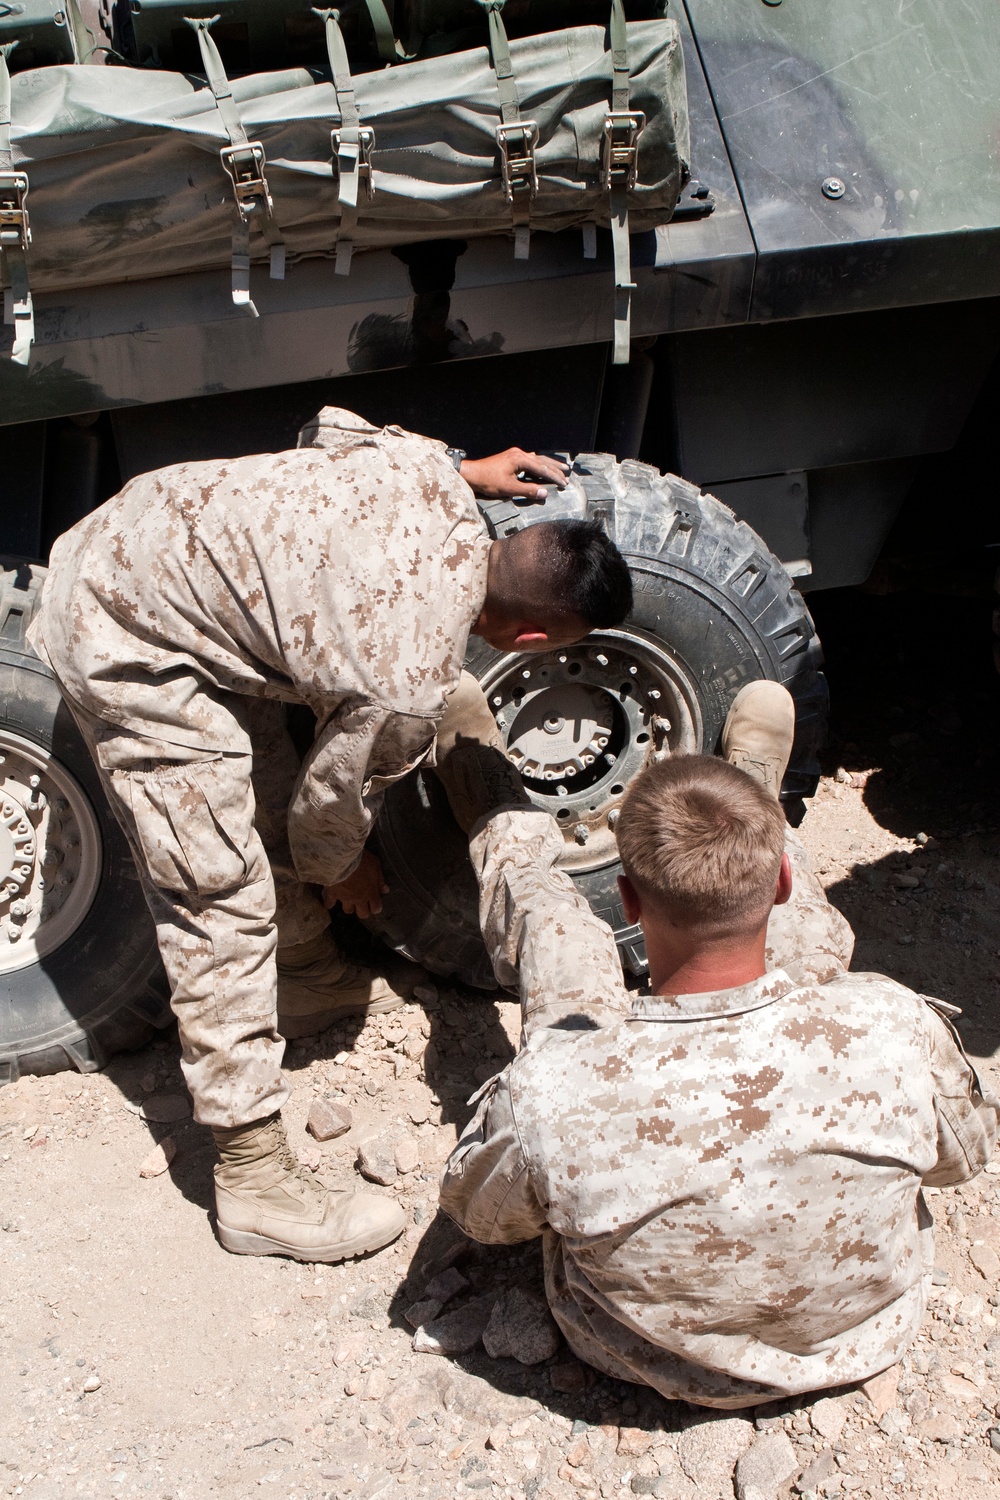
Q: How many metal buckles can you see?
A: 5